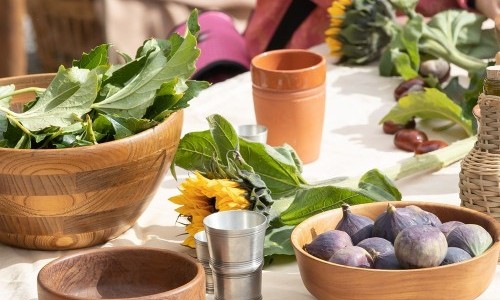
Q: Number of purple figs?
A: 10